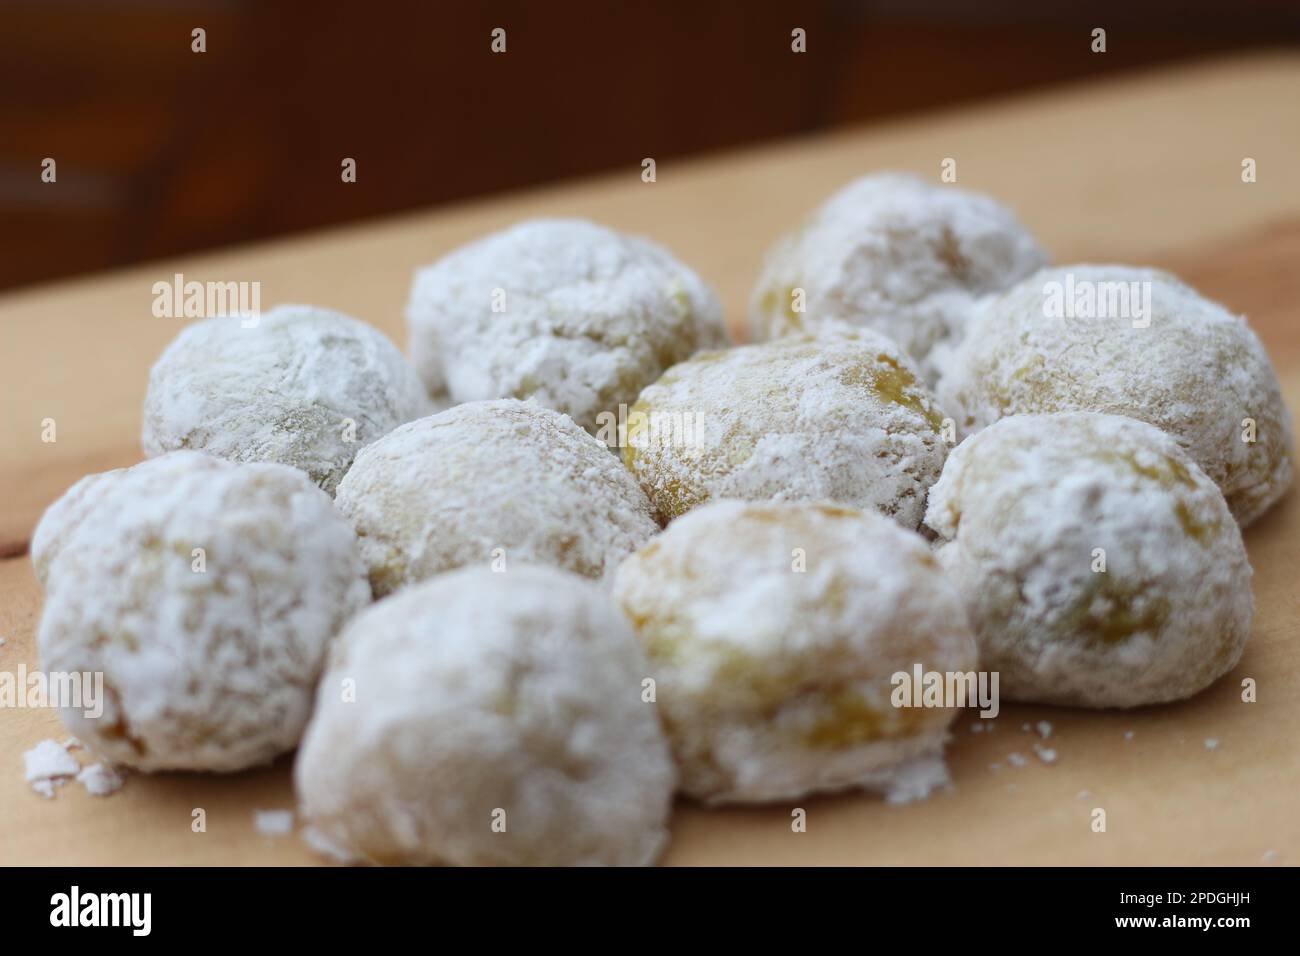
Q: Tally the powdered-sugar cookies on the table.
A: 10